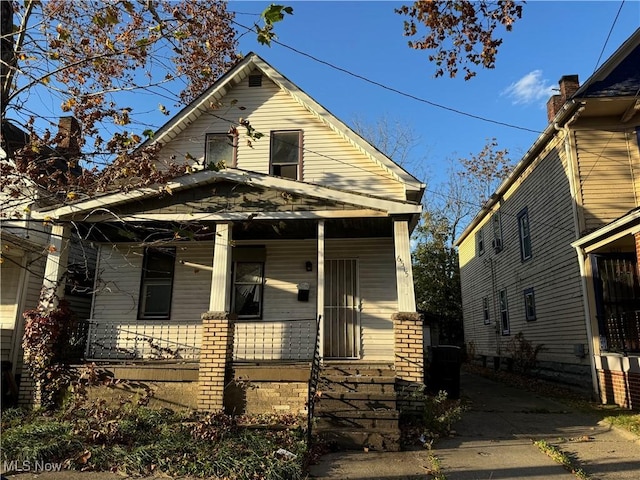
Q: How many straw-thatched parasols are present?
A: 0